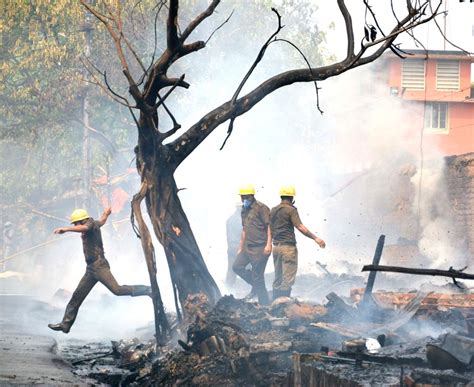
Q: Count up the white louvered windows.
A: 2